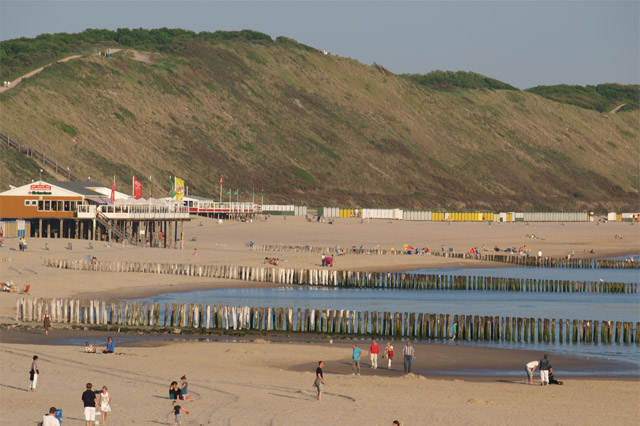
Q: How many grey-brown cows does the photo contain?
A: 0